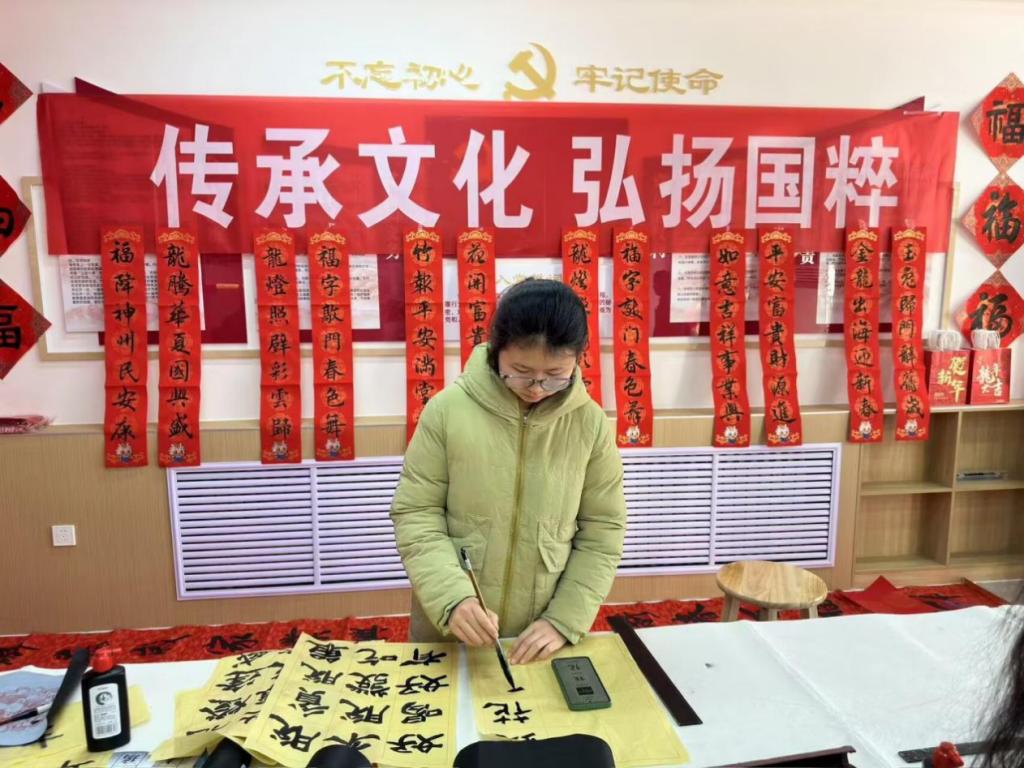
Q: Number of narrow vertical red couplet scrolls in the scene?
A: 12